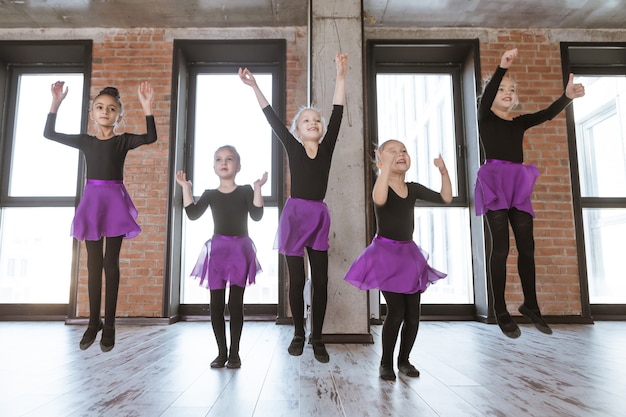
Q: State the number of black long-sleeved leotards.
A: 5